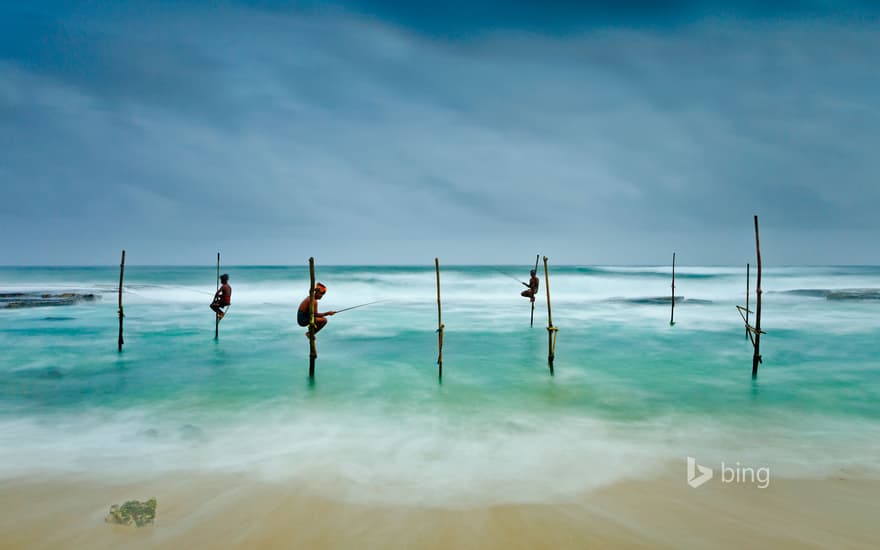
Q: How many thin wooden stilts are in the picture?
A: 9